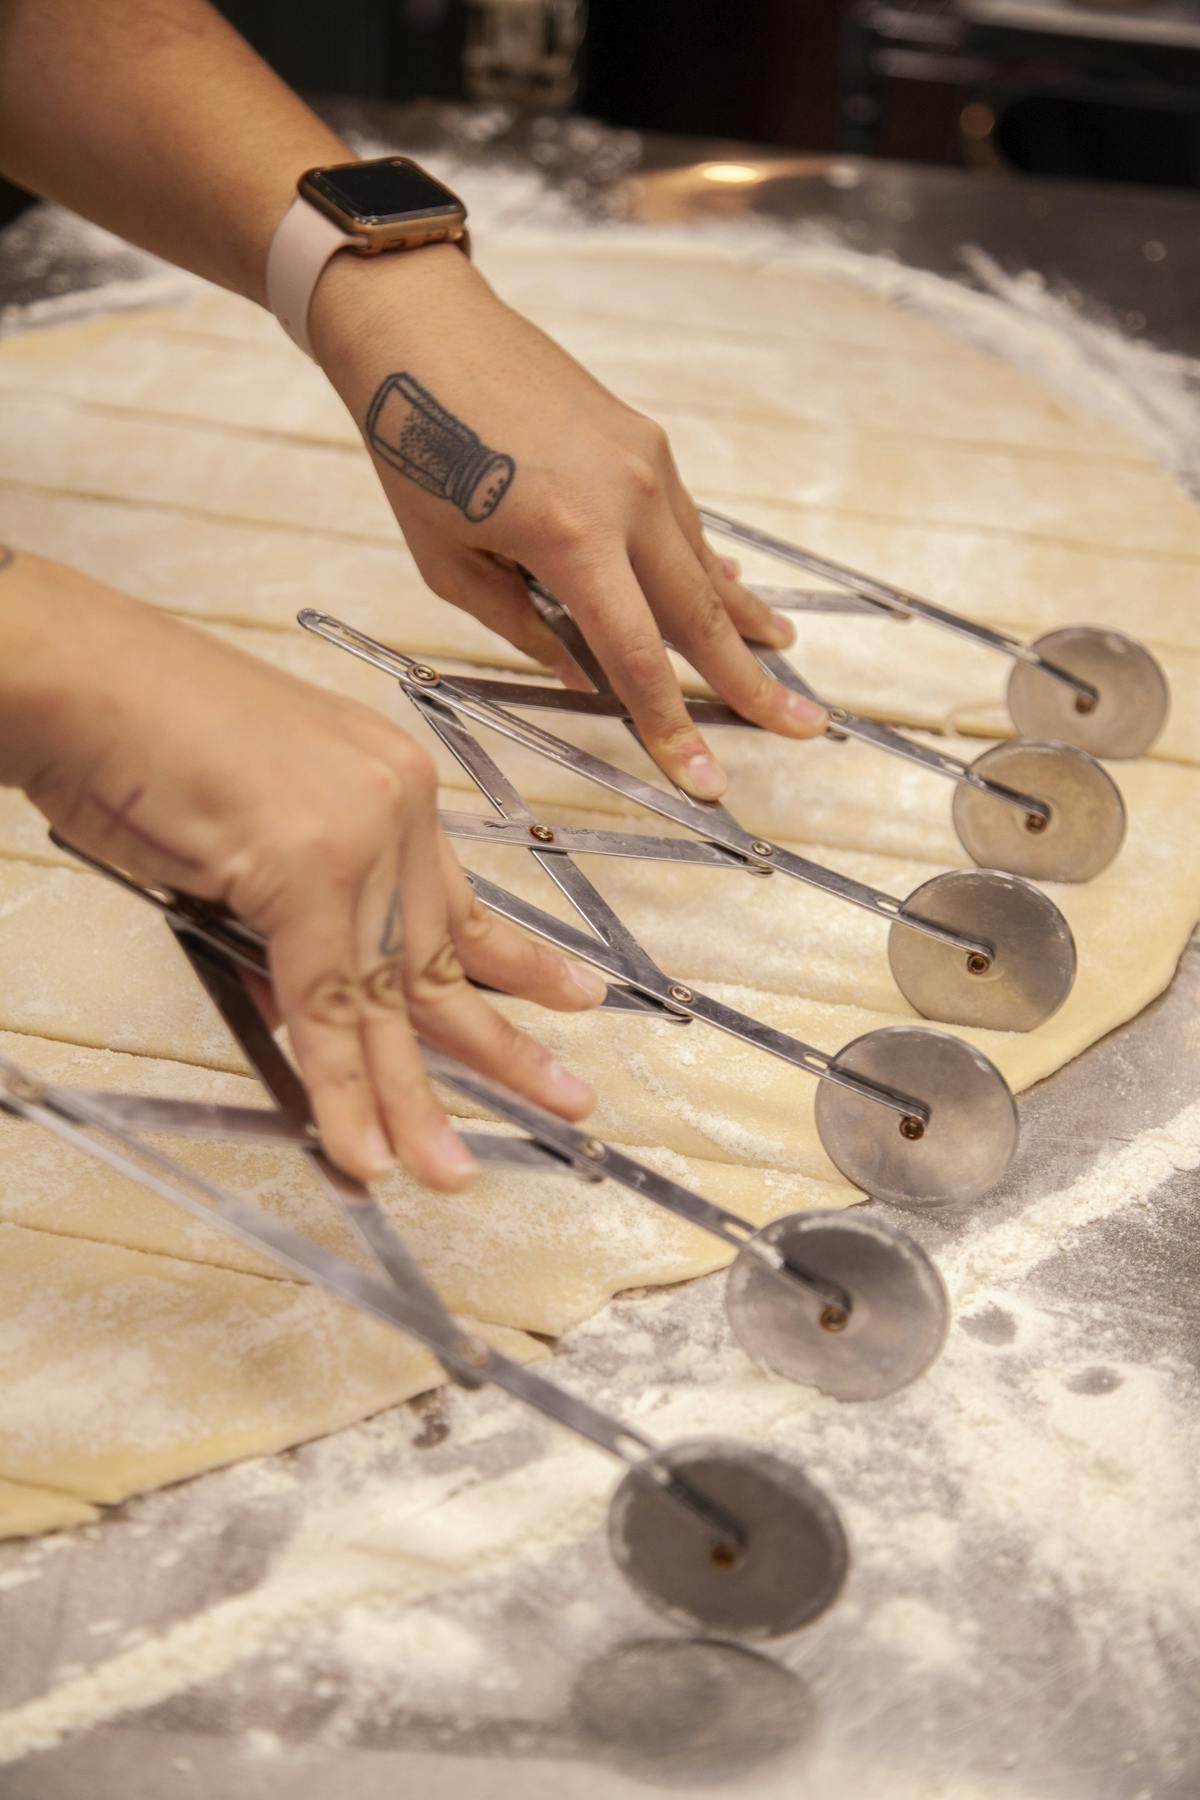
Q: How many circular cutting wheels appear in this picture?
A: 6